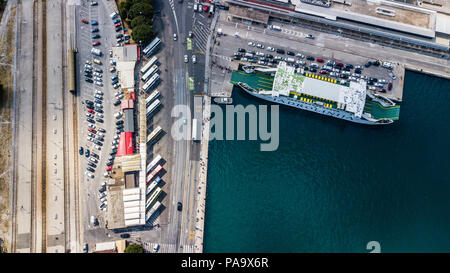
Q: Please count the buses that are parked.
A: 12